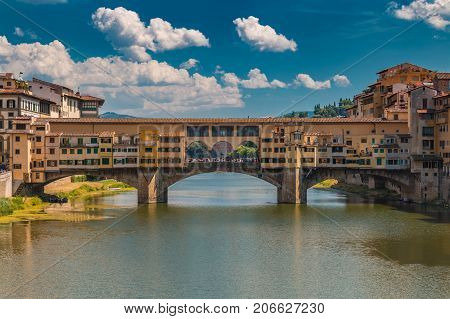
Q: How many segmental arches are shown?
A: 3